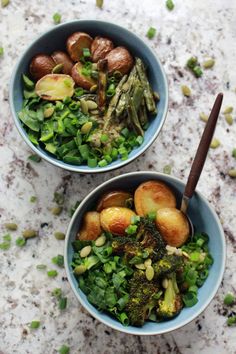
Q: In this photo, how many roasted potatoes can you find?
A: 12